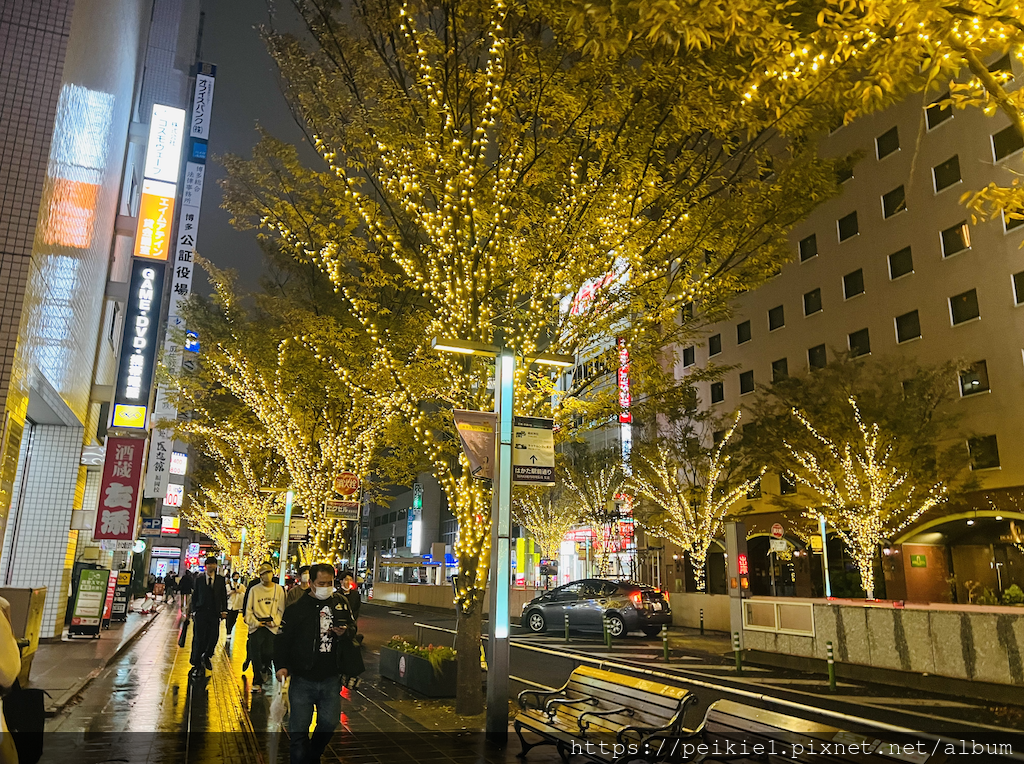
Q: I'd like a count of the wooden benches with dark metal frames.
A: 2